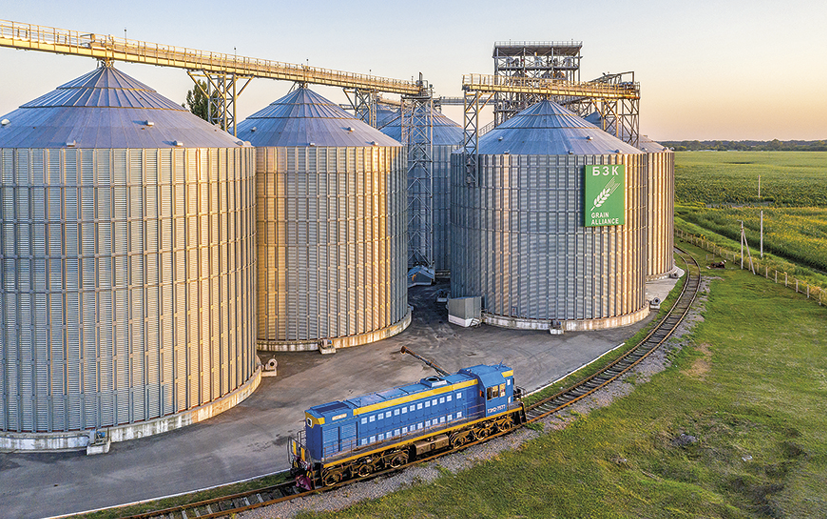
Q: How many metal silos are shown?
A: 6